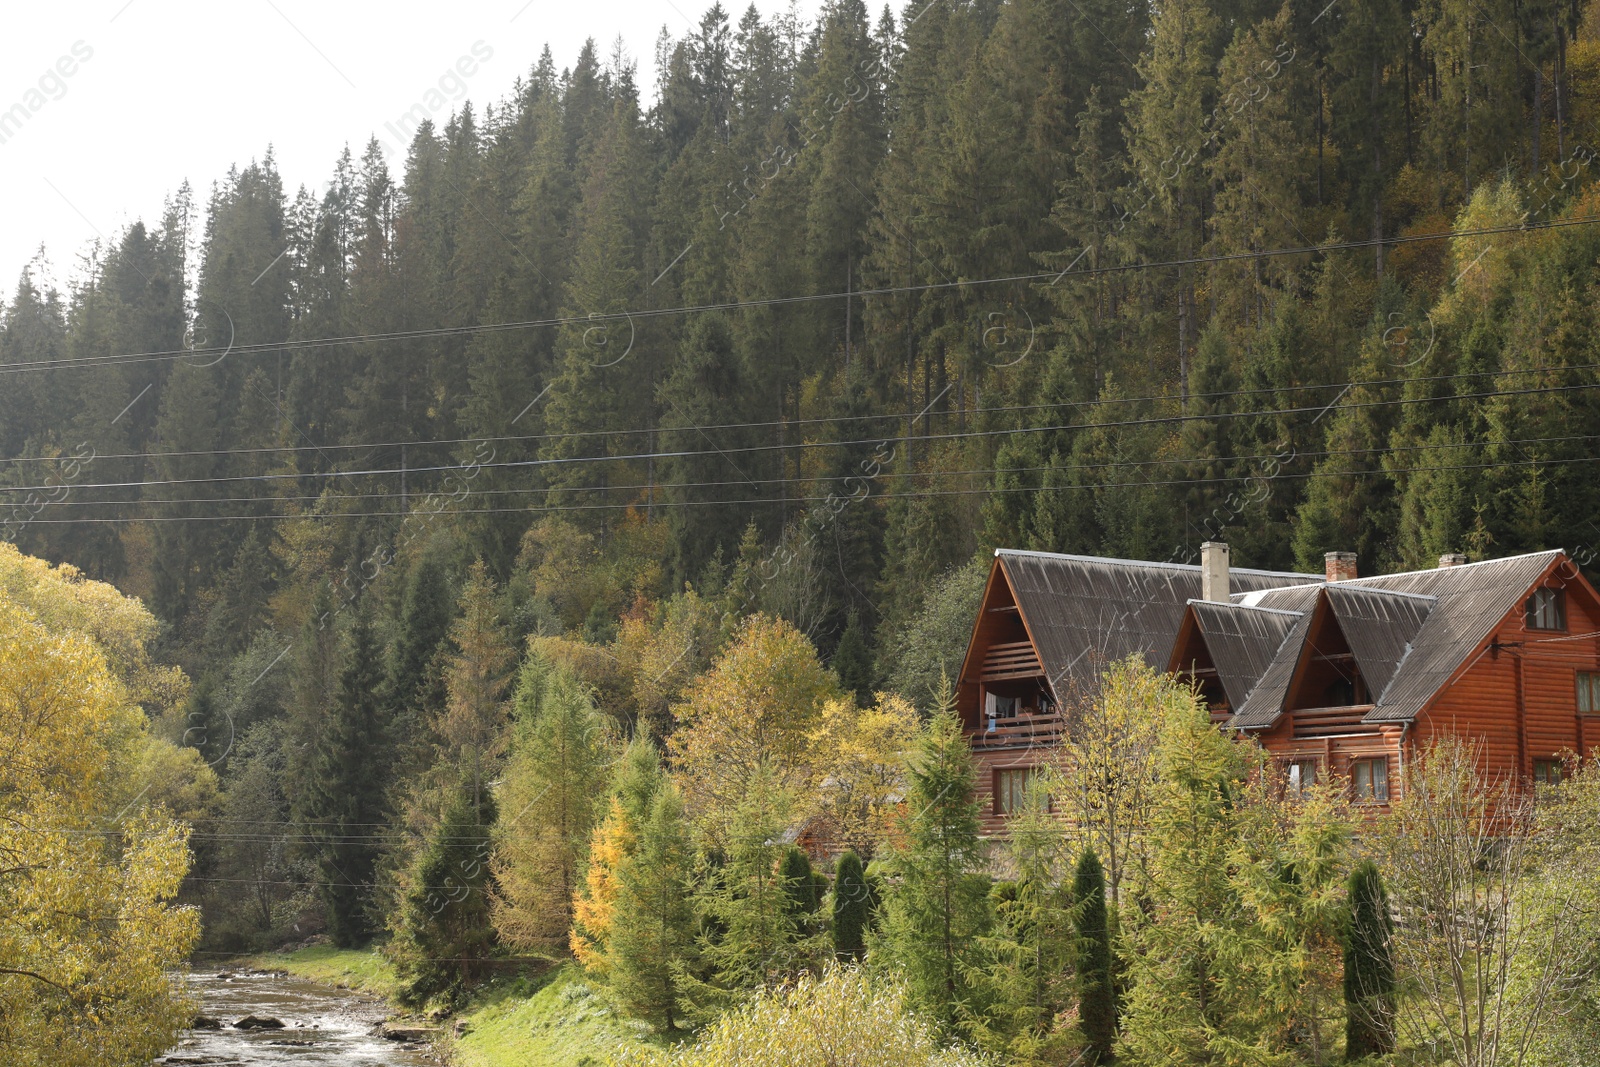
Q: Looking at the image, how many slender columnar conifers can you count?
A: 4